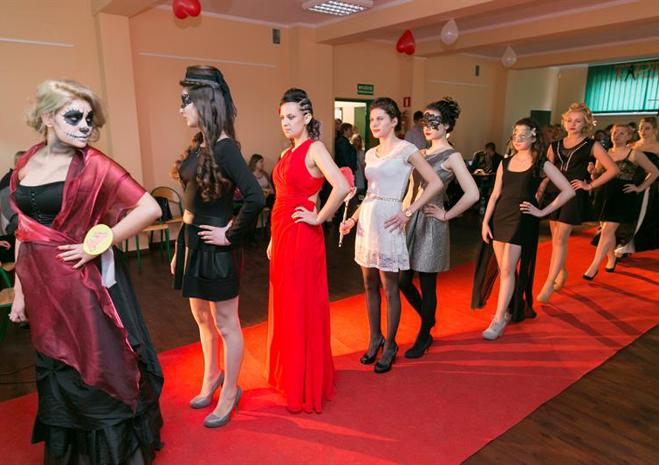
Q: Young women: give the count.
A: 9